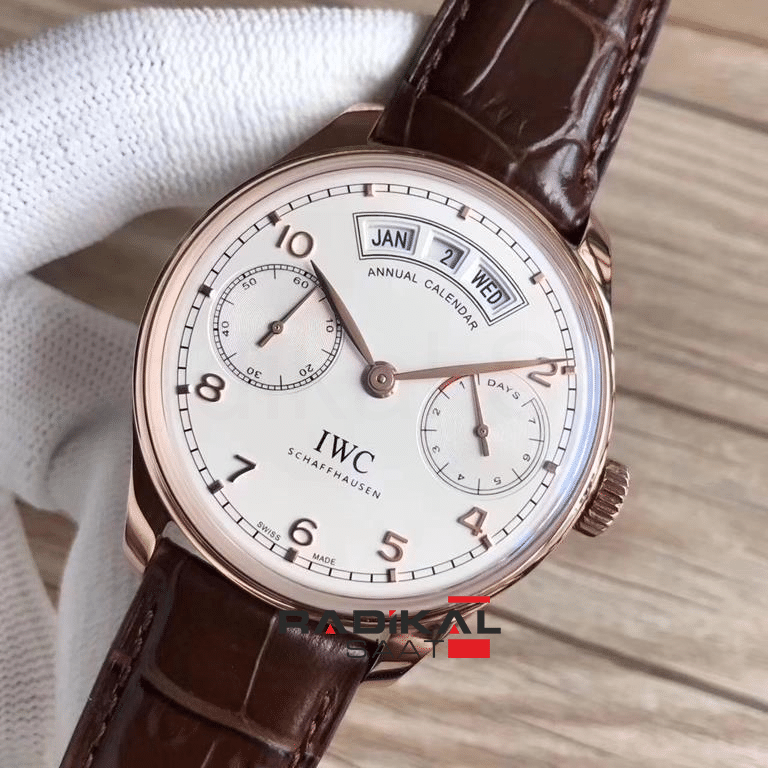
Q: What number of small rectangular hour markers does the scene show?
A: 12